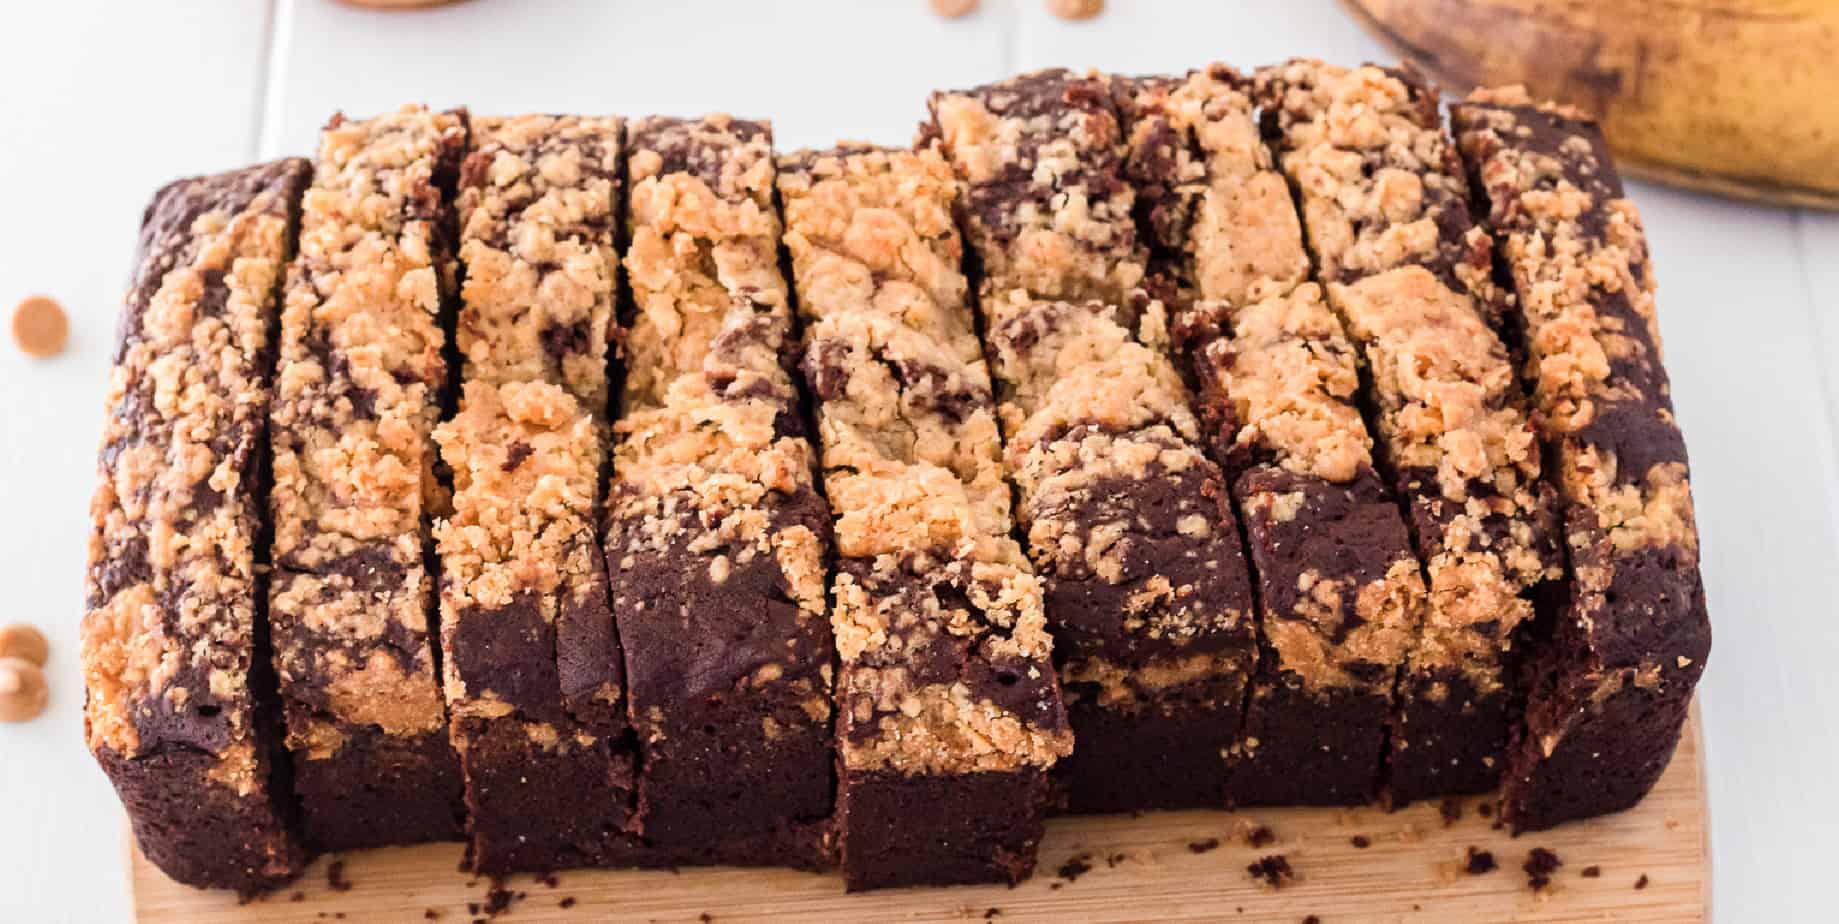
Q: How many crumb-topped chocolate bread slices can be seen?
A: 9